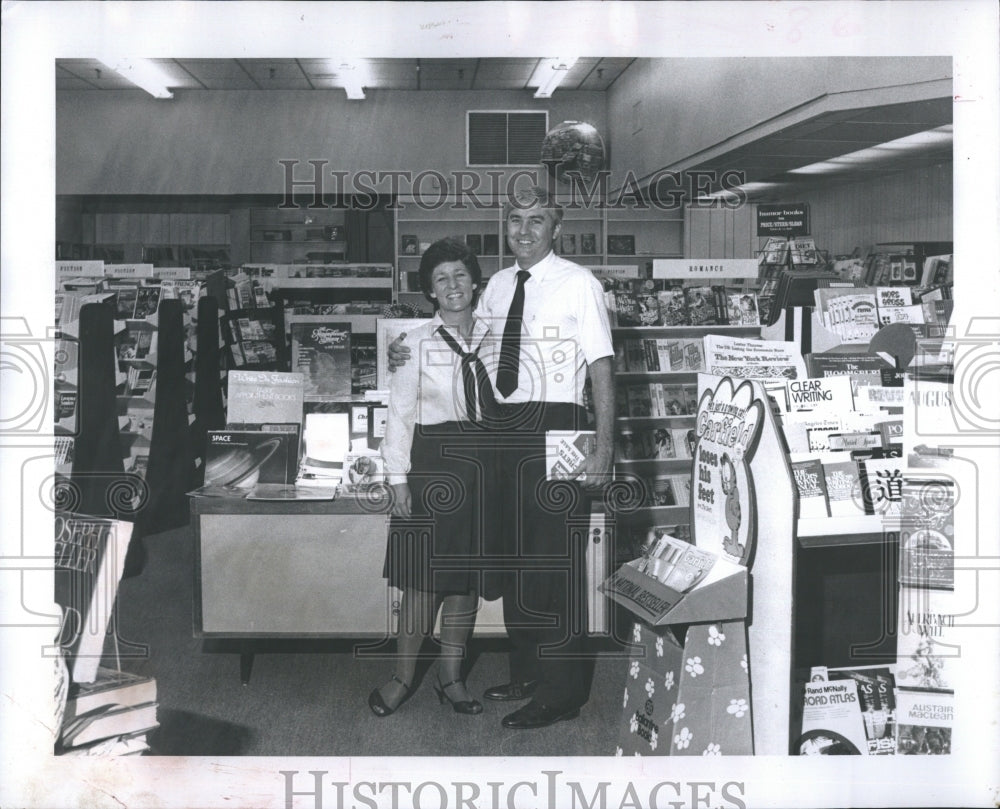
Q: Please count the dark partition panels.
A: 3